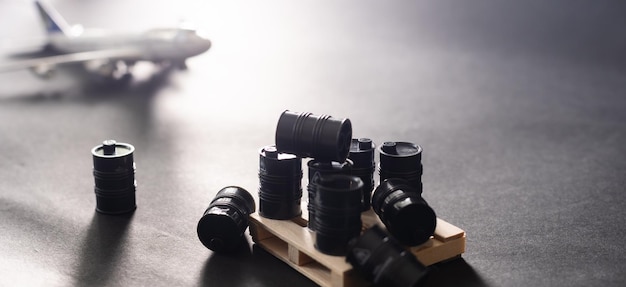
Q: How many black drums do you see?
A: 10